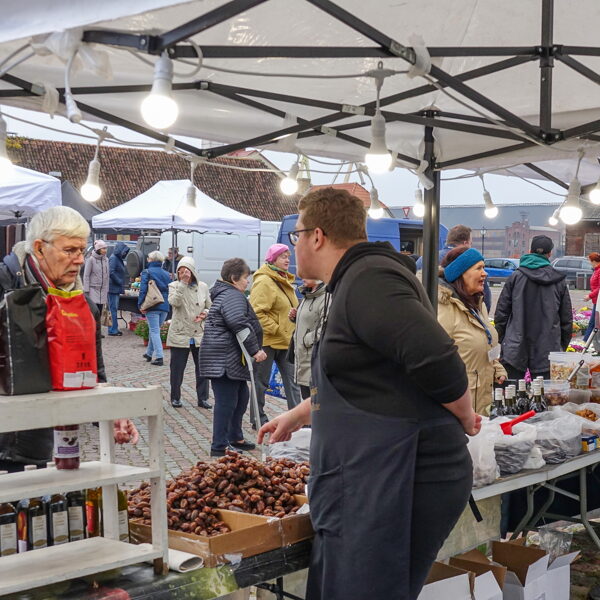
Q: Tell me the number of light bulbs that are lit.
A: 12